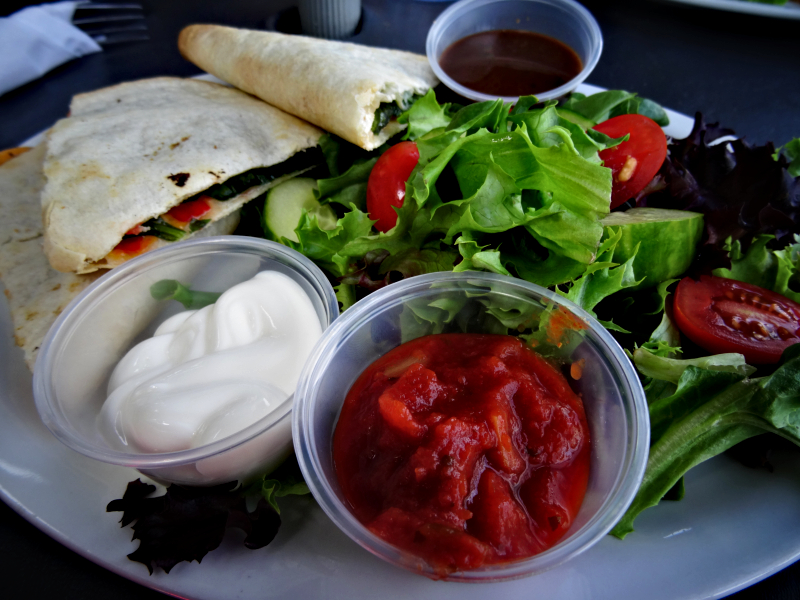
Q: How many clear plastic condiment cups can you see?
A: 3